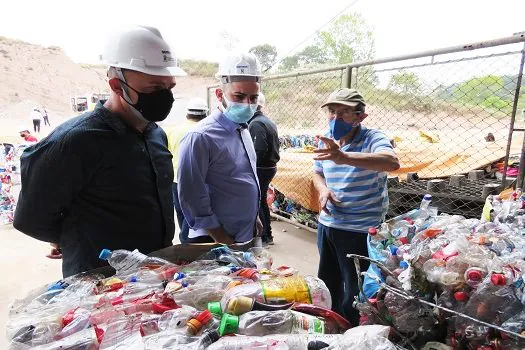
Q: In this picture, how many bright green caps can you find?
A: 2